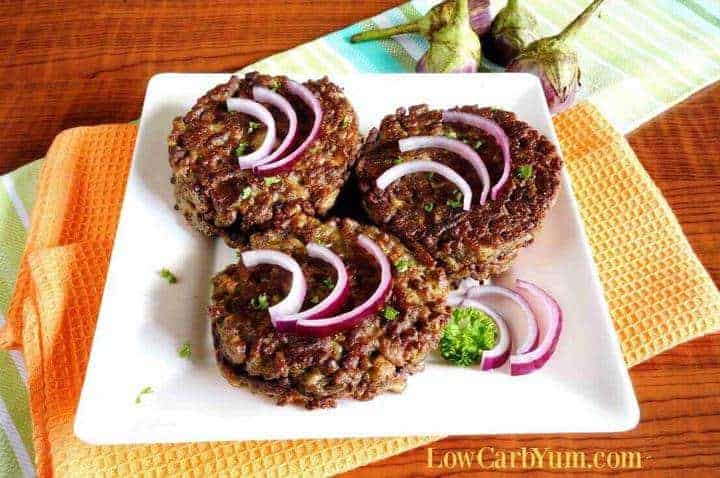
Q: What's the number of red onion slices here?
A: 12